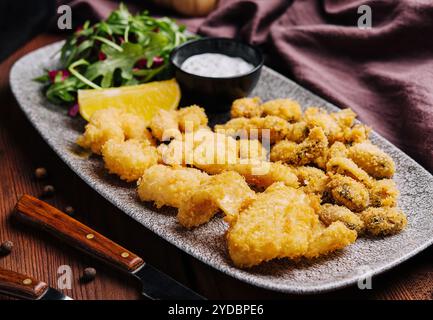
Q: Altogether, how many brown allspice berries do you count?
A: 5